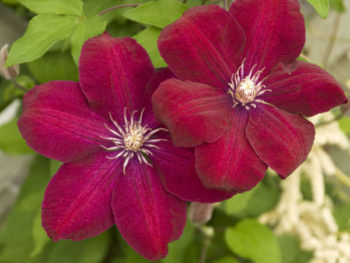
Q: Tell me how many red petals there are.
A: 12